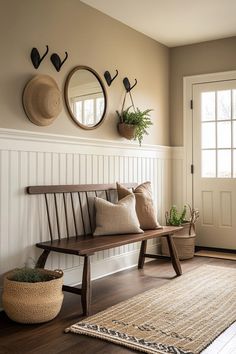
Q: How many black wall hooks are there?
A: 4